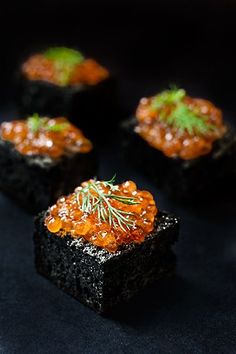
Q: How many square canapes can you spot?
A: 4